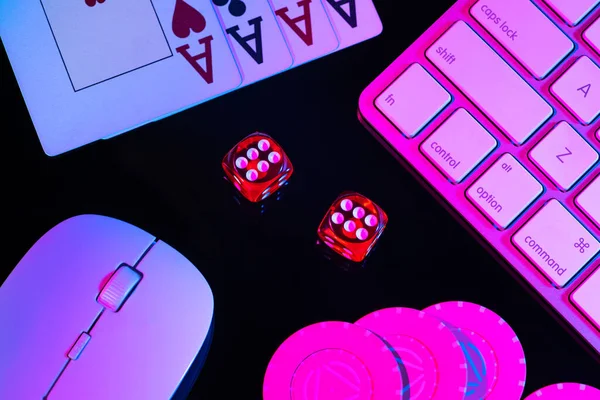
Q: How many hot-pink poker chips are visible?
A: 4